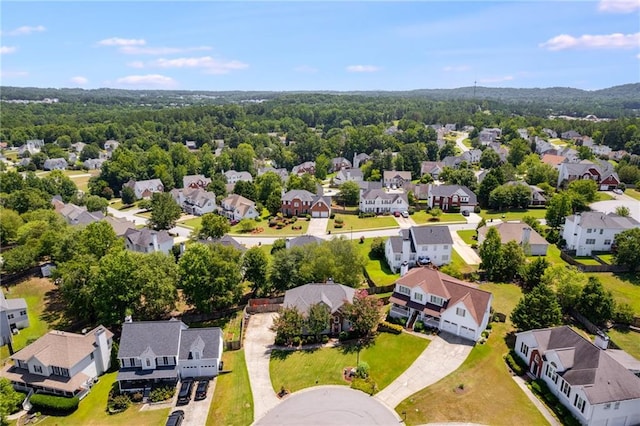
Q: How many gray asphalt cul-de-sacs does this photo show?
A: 1